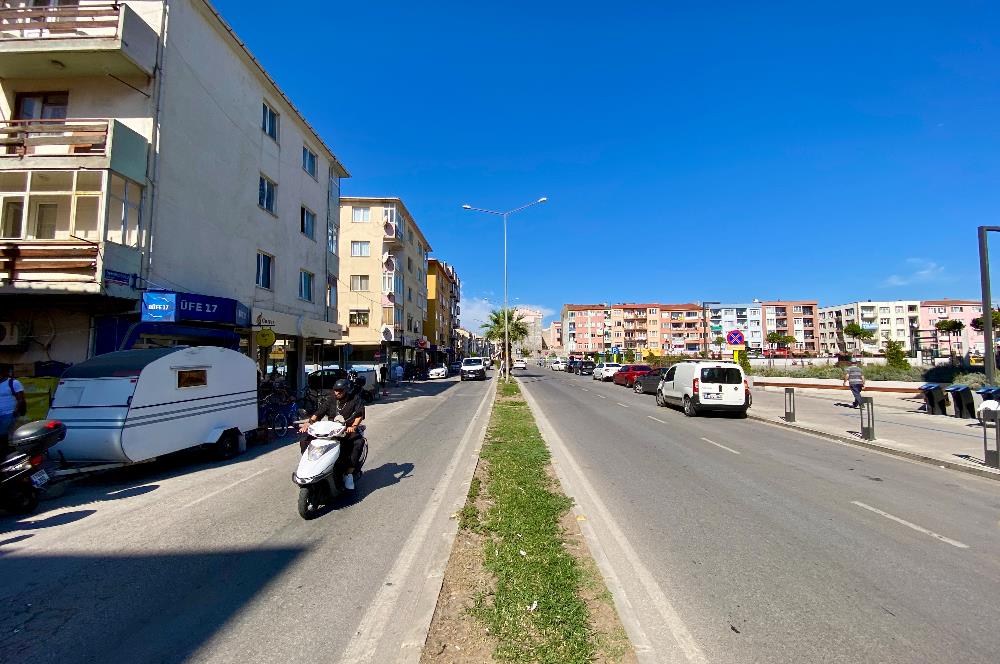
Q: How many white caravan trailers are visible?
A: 1